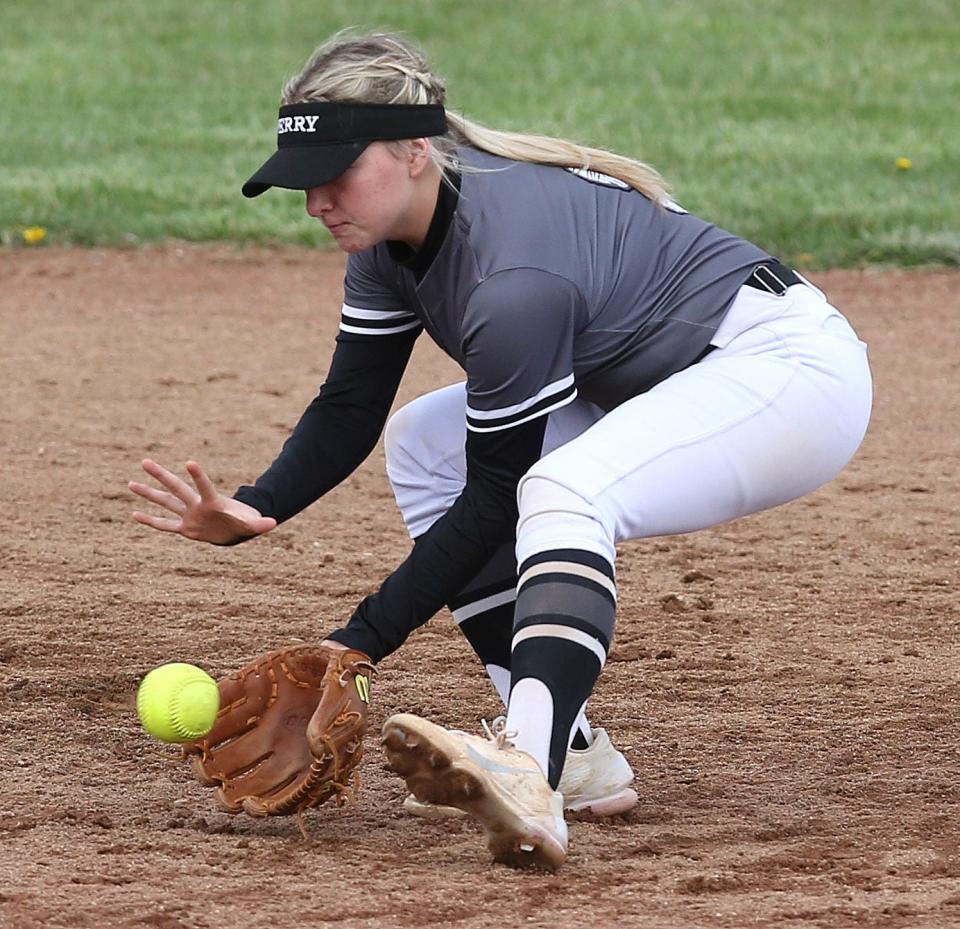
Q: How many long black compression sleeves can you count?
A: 2